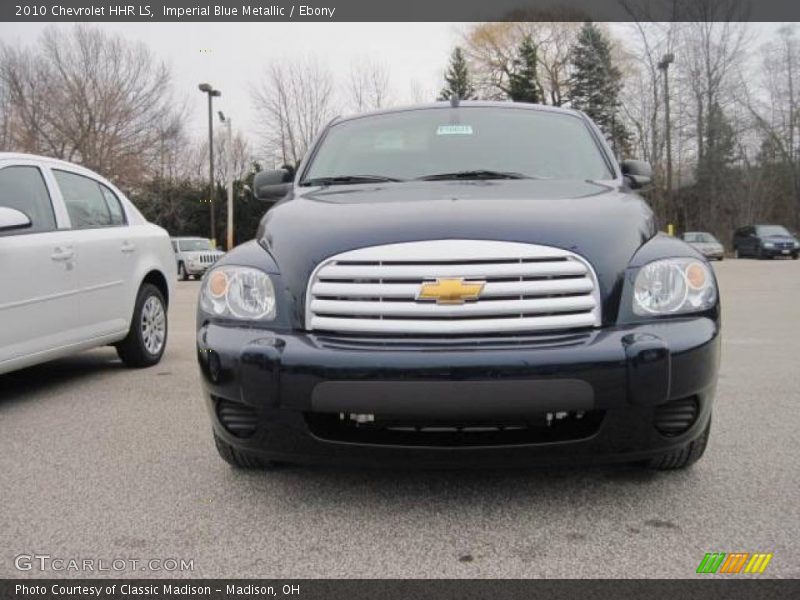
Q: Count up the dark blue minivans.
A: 1